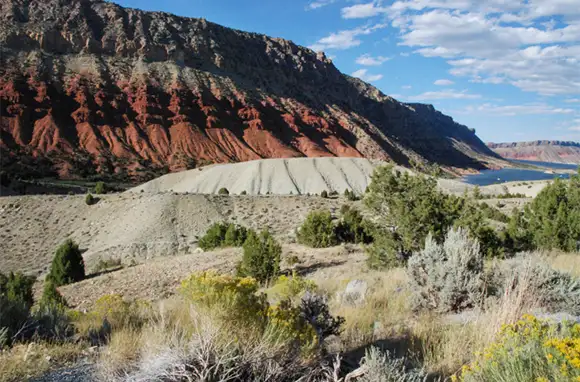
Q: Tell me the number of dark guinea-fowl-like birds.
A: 0